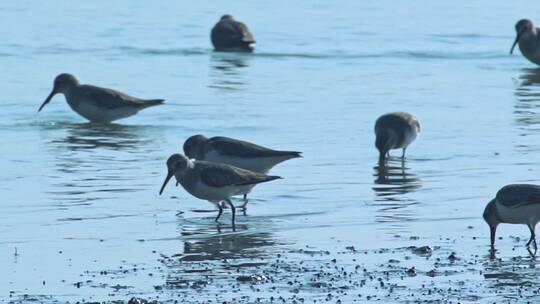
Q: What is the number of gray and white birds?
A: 7